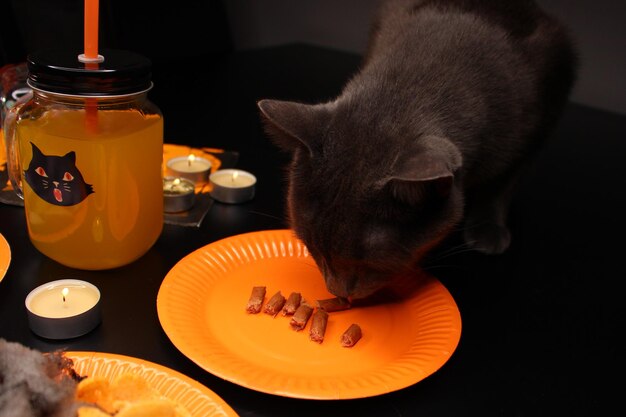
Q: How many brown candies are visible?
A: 7